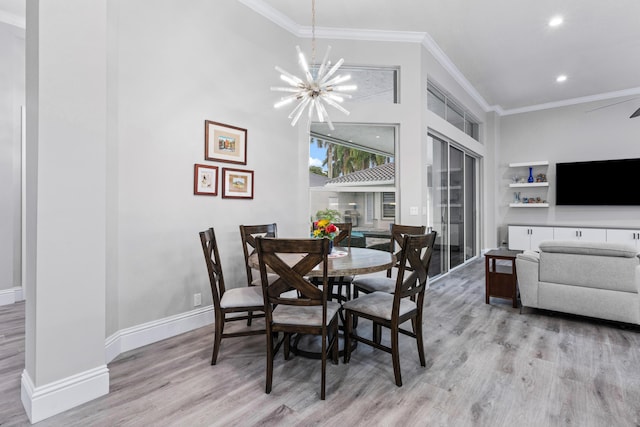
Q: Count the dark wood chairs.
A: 6